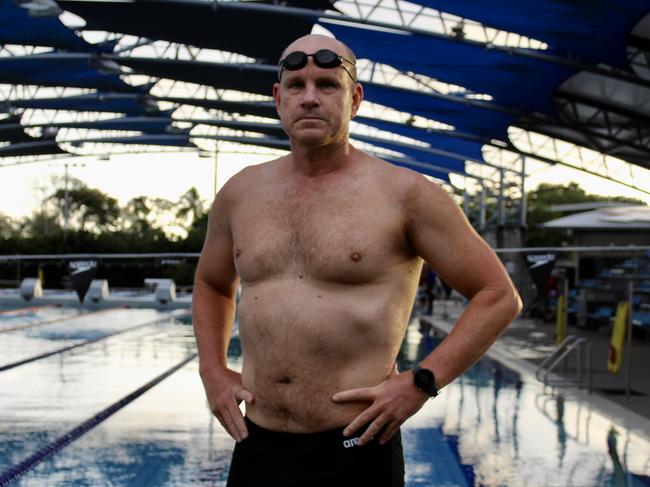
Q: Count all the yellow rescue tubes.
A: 2